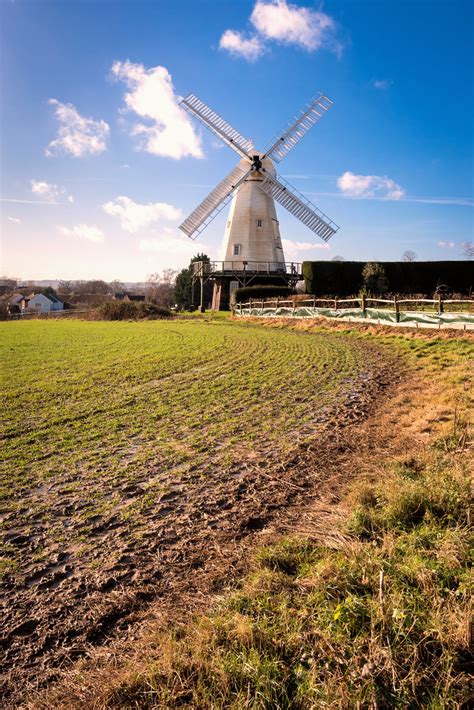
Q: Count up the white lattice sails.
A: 4